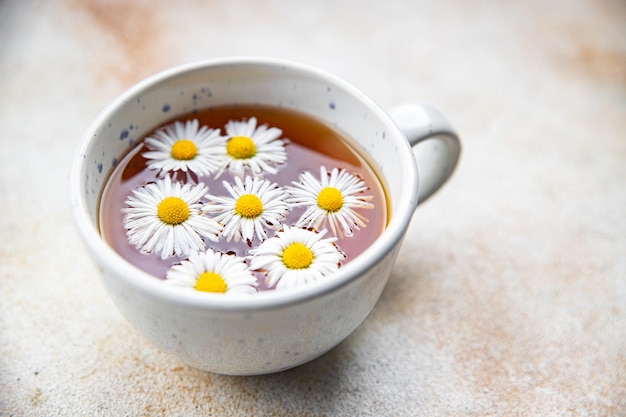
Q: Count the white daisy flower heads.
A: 7